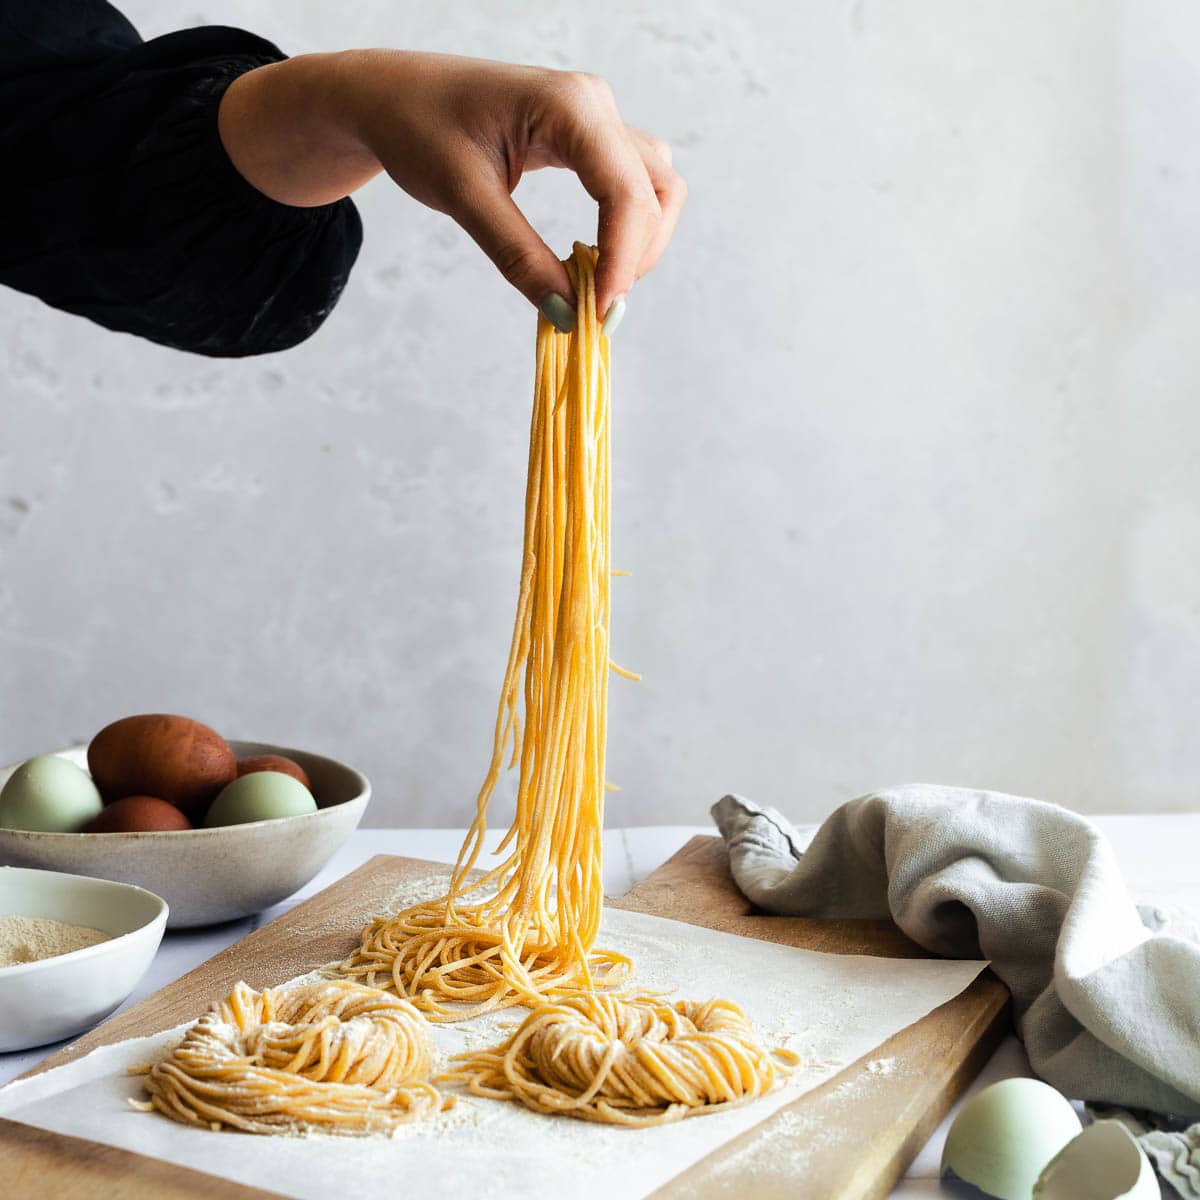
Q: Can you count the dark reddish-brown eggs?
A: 3